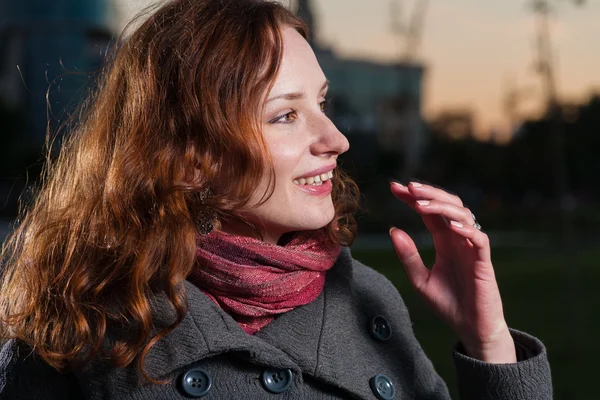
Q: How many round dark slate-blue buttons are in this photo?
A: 4